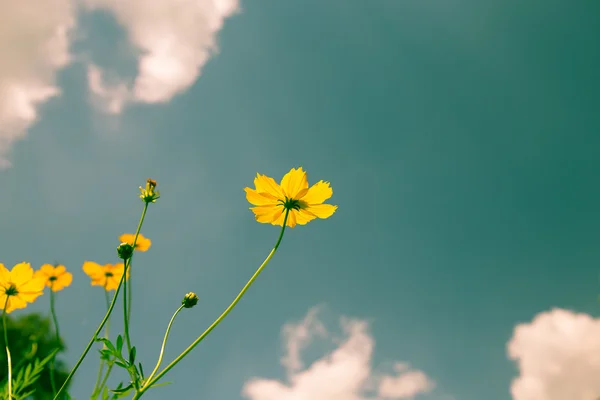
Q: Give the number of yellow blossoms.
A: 5